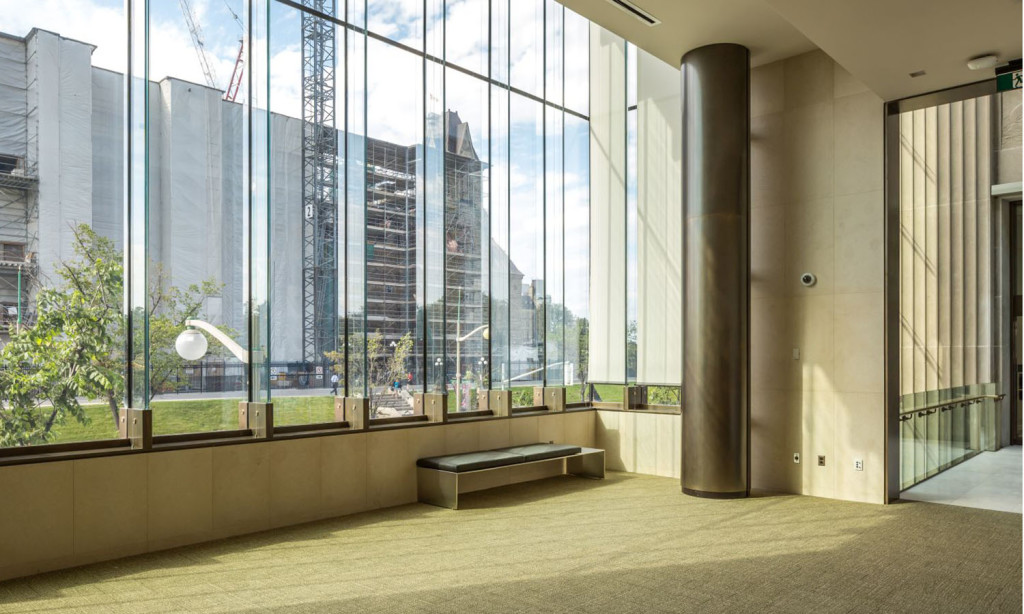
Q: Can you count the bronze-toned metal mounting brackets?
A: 7